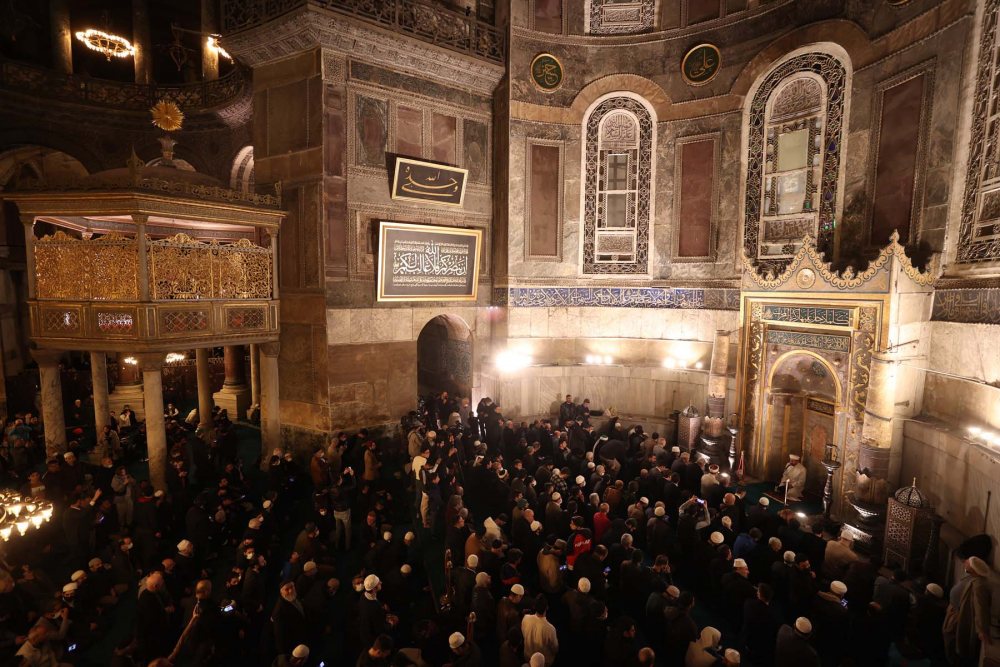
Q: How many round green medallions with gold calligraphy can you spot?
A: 2